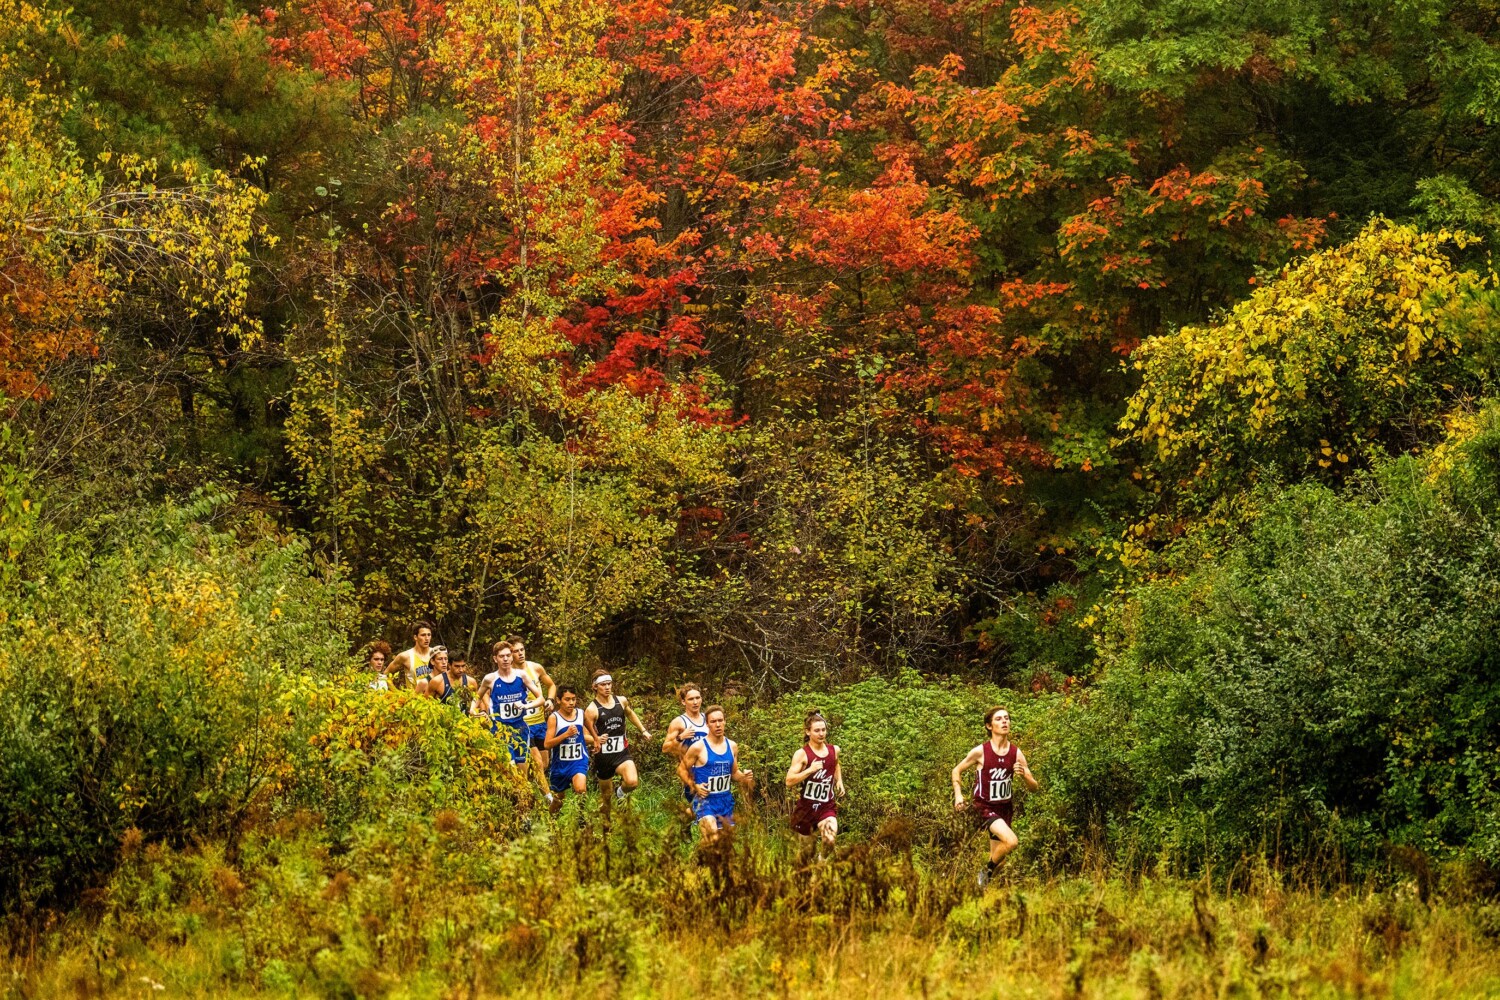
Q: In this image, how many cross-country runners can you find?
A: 12